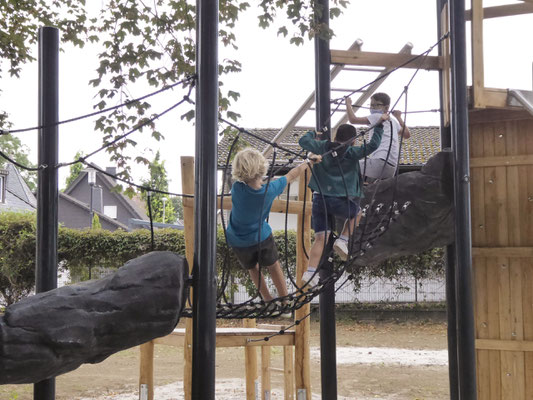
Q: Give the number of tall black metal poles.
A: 5